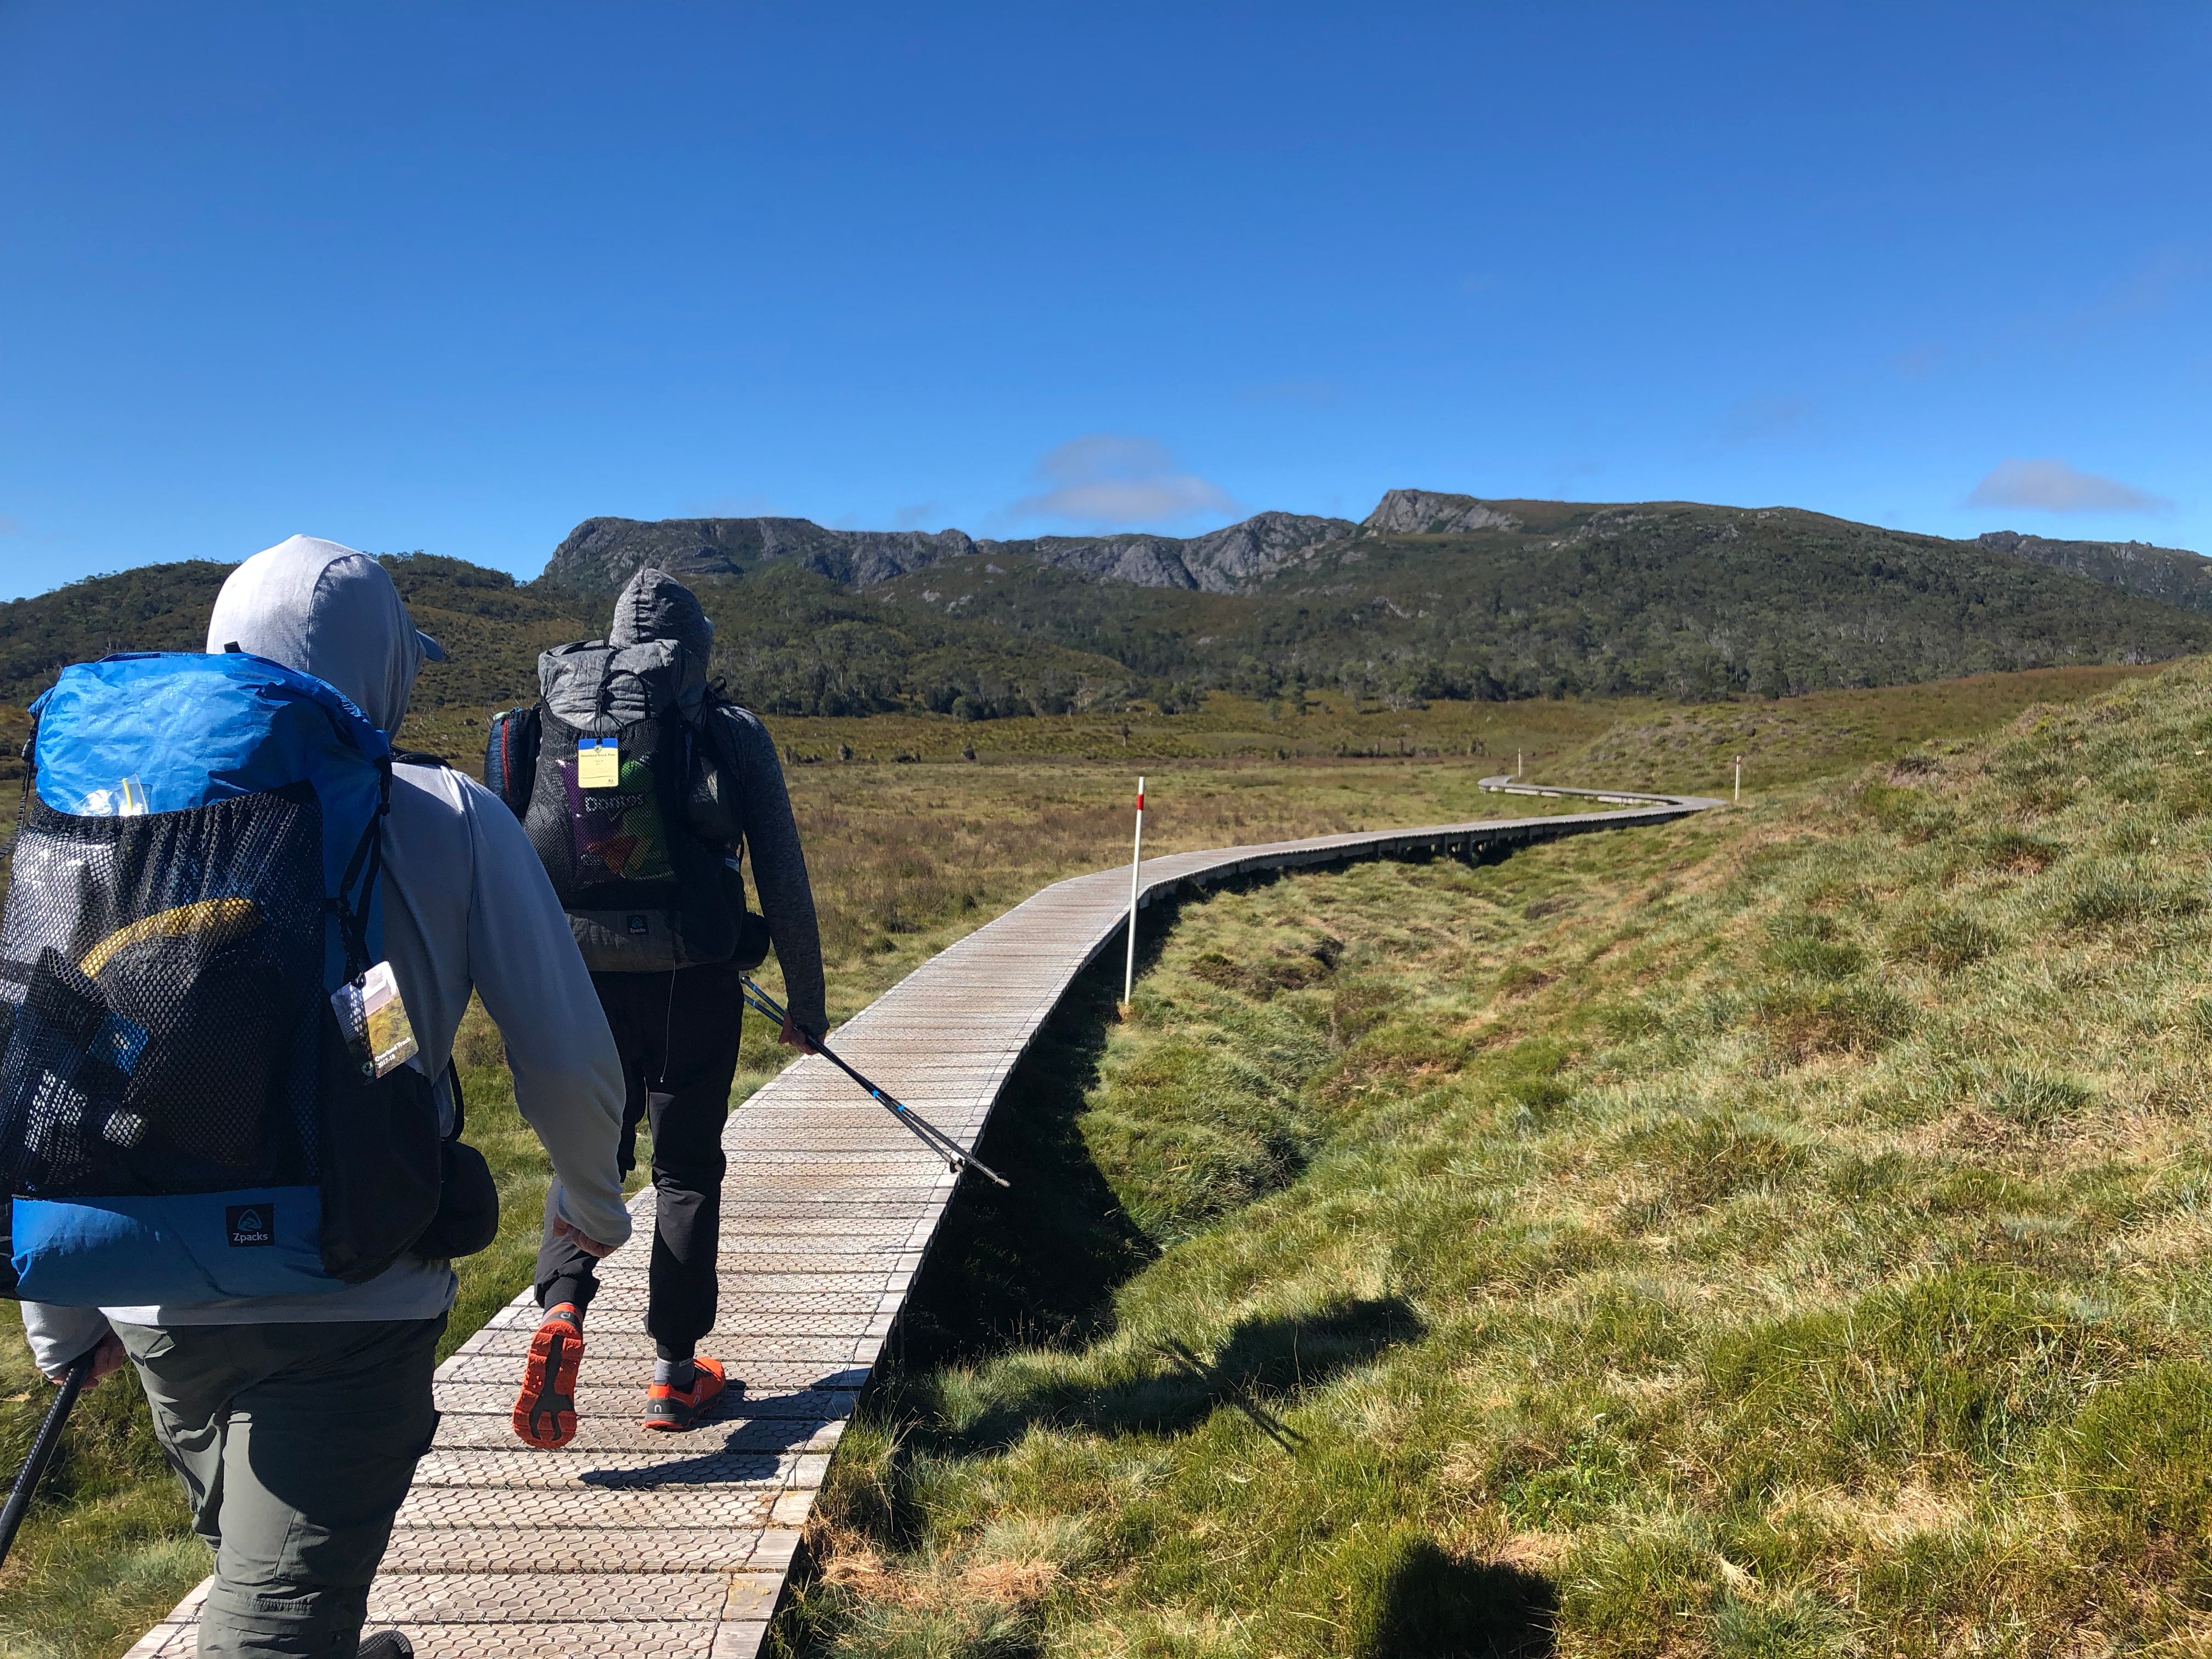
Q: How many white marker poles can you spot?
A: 3